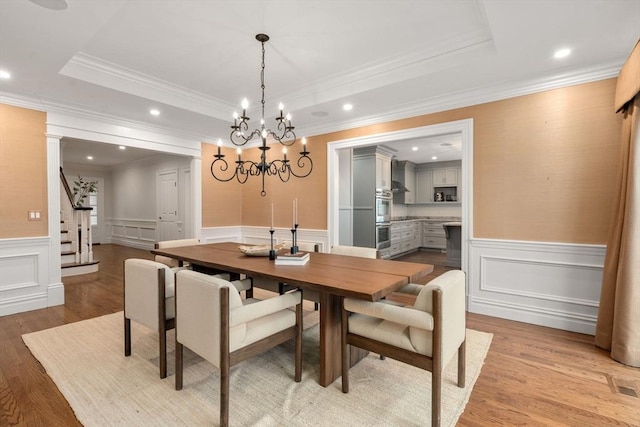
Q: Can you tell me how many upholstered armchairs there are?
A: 6